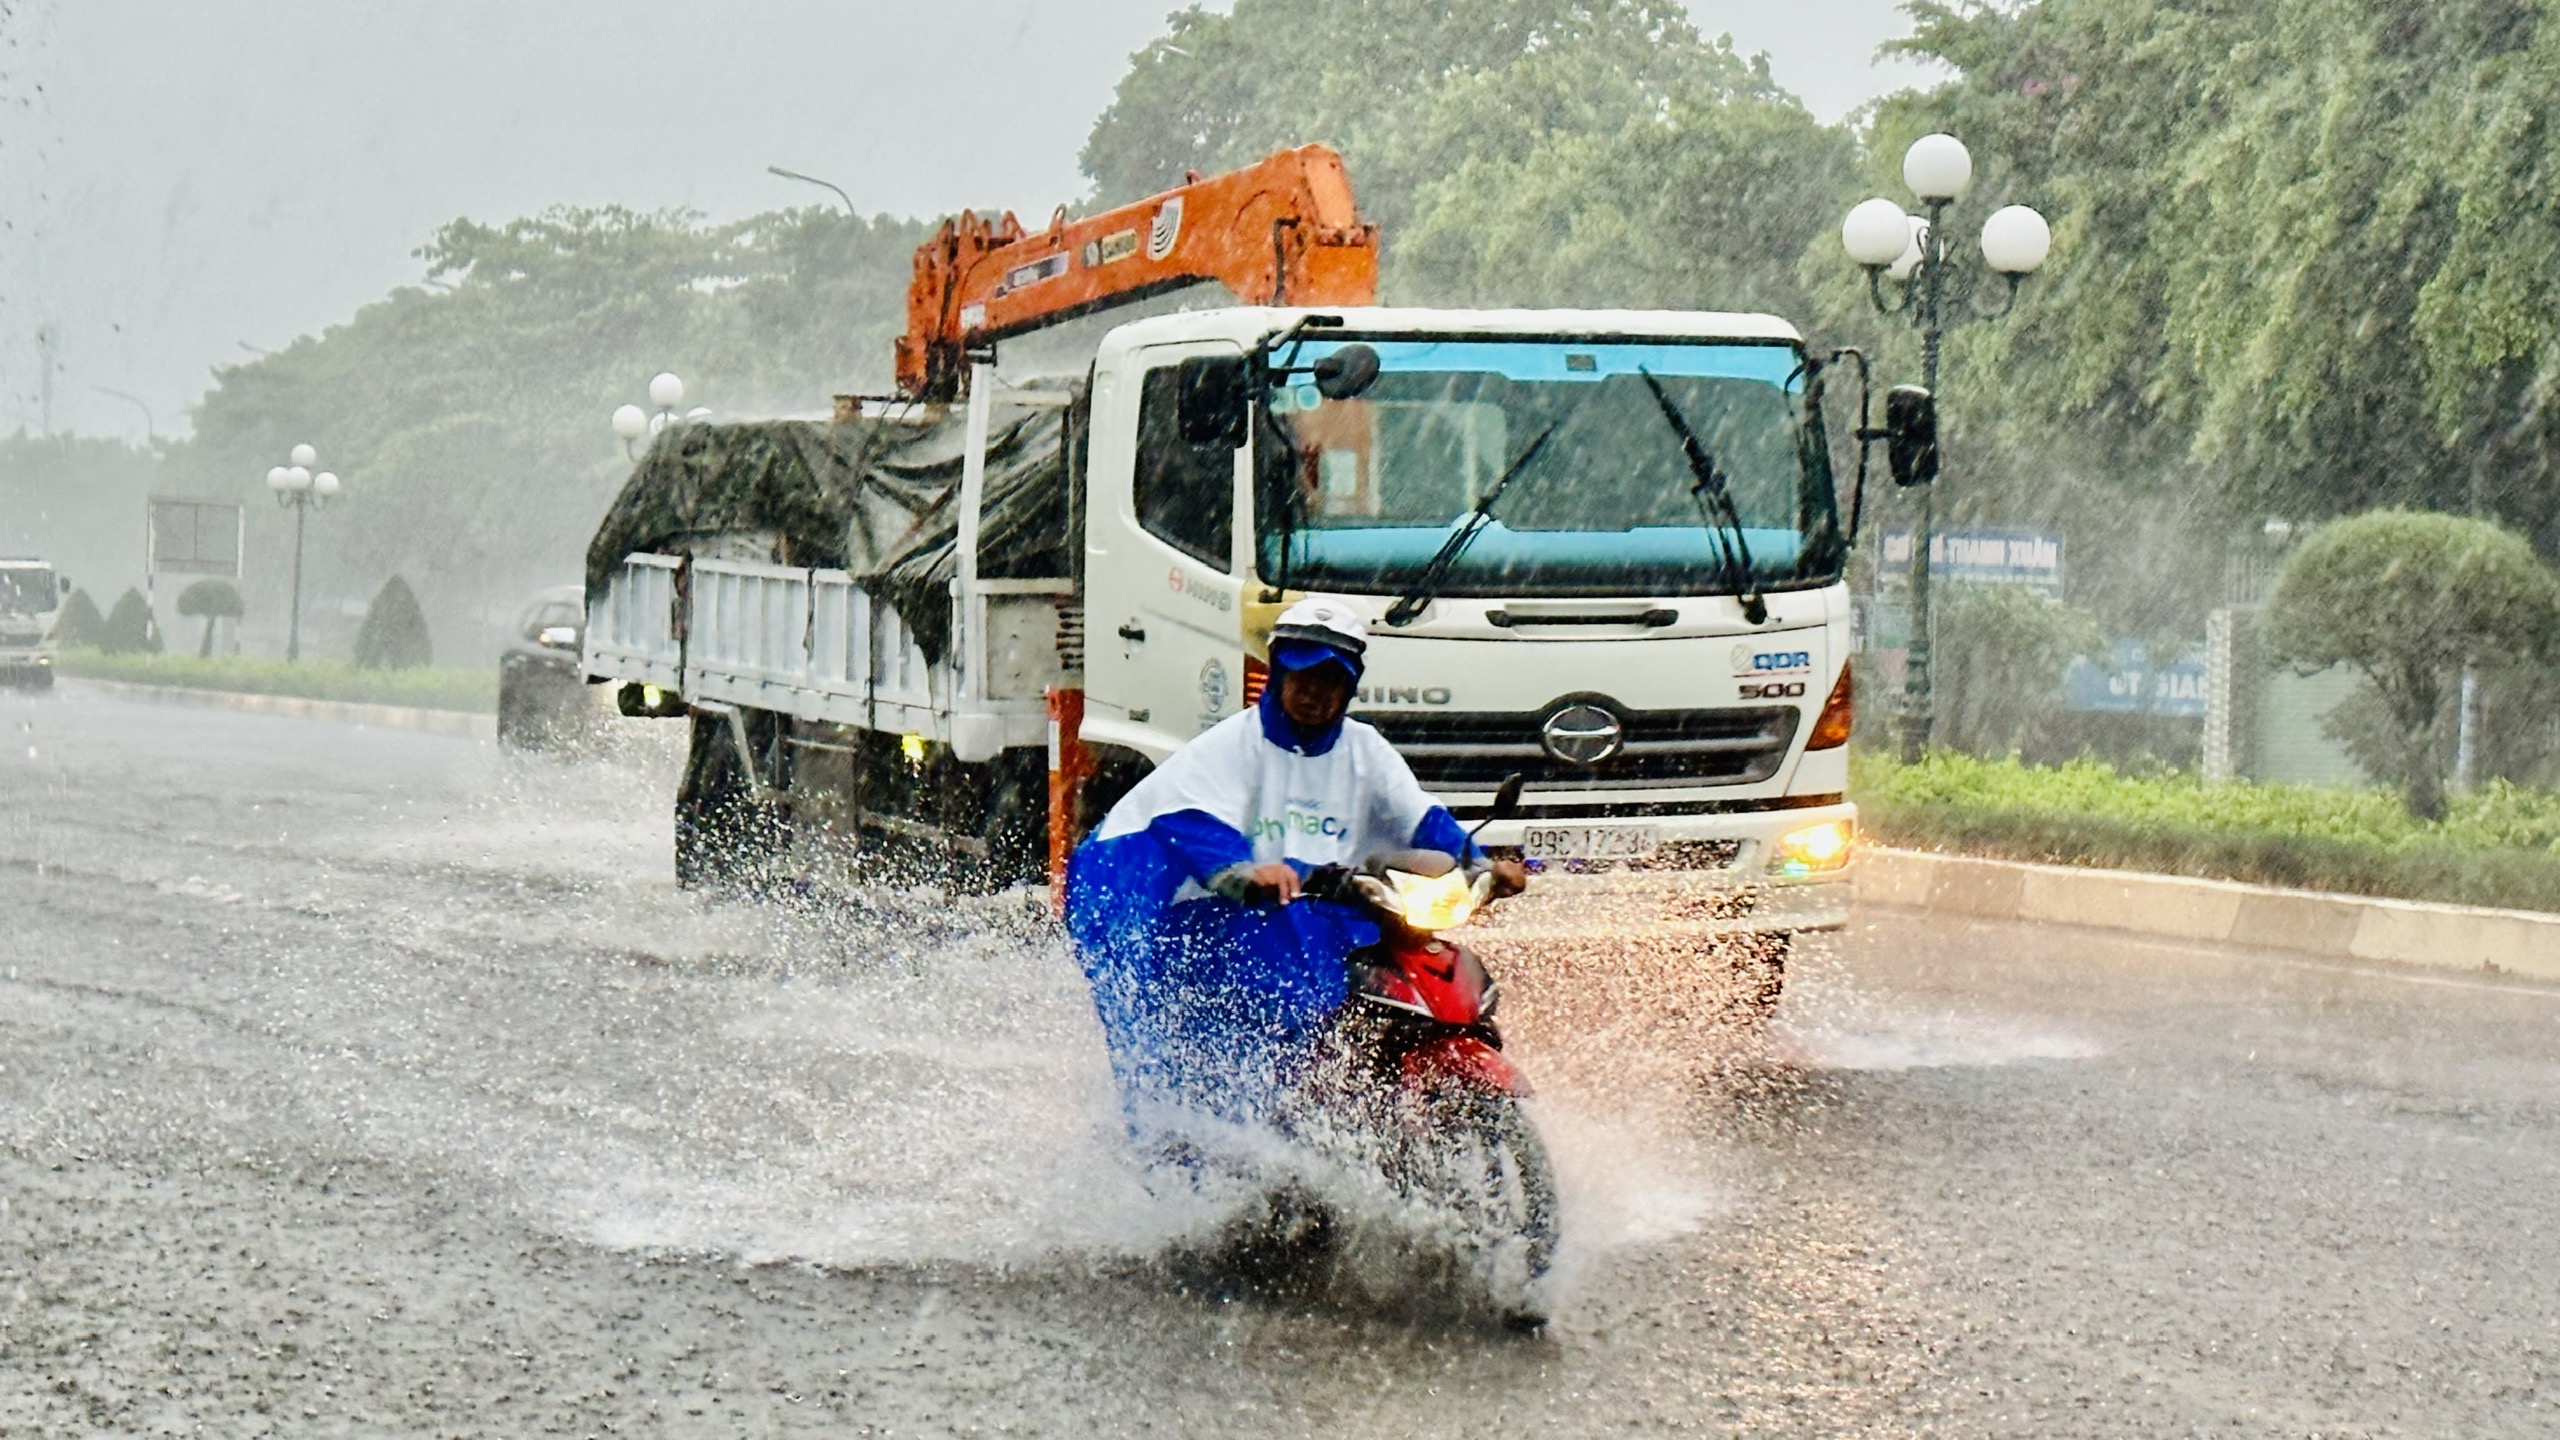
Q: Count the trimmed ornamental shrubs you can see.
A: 5